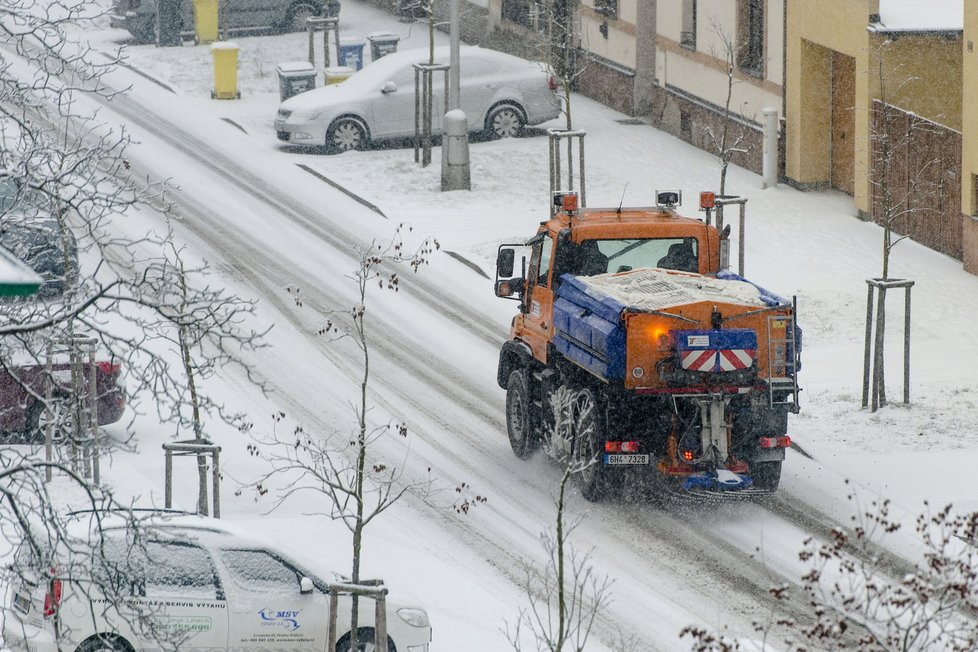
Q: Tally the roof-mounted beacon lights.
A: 2